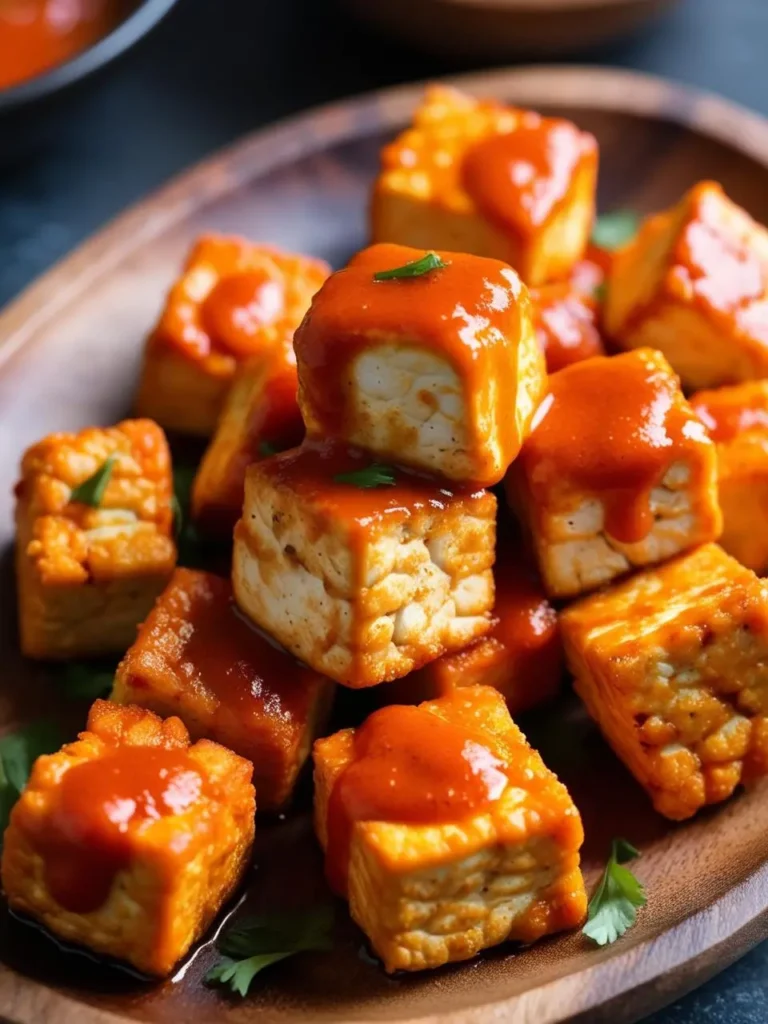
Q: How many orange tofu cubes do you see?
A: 15